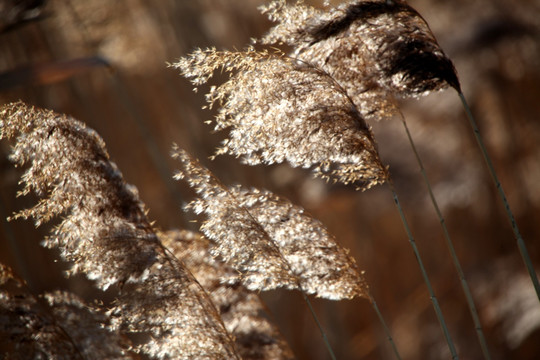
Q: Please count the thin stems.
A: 5